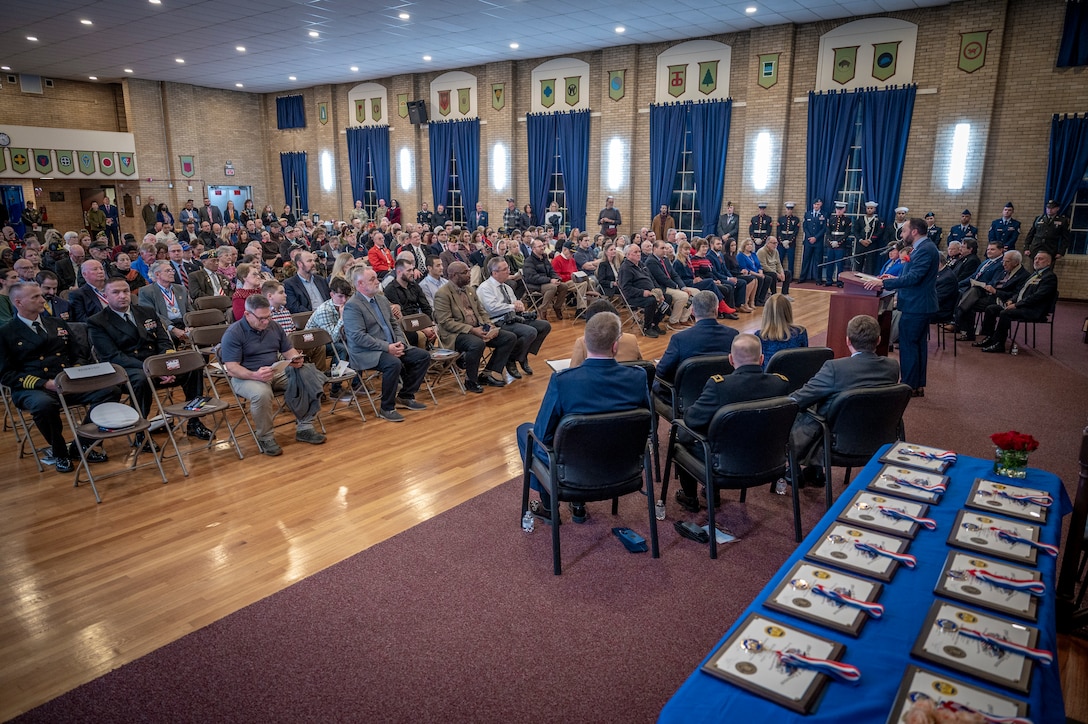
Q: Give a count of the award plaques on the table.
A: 11